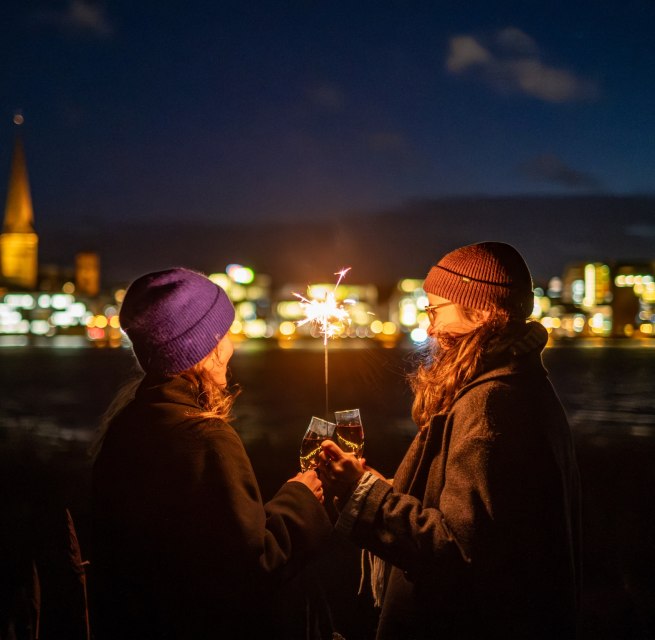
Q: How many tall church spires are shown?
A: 1